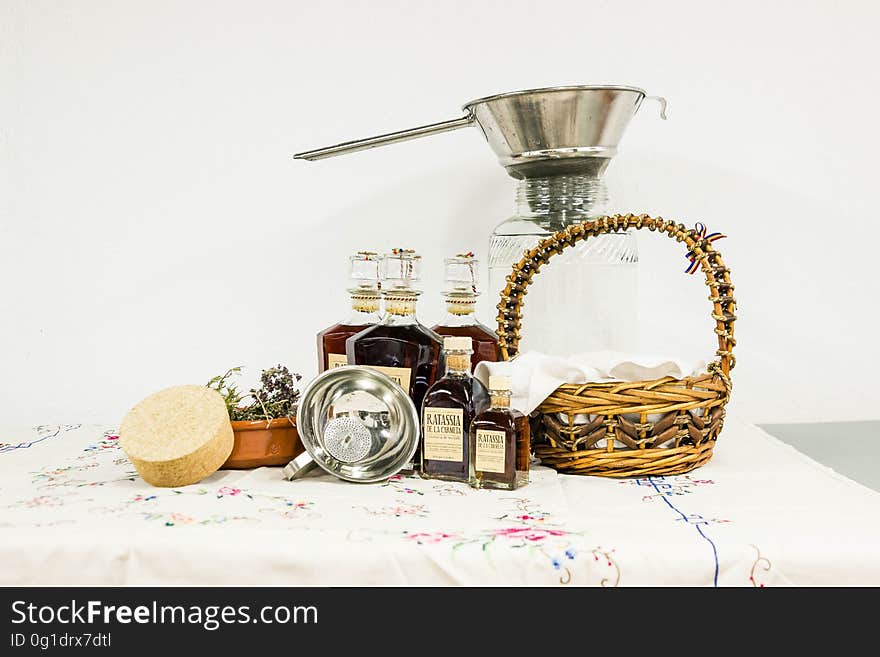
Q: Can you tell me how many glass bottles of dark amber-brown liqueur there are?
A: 5